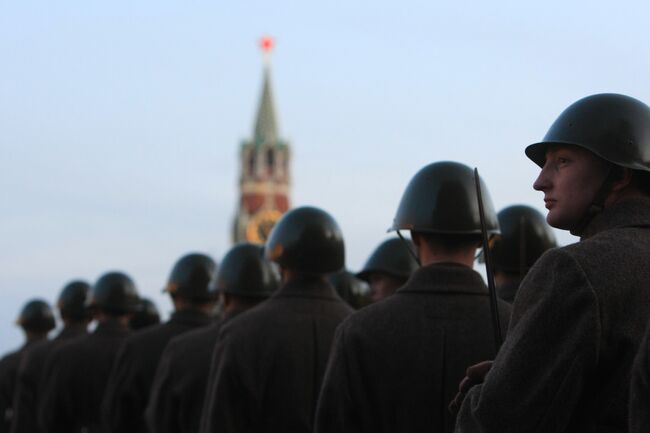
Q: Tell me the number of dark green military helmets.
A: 12